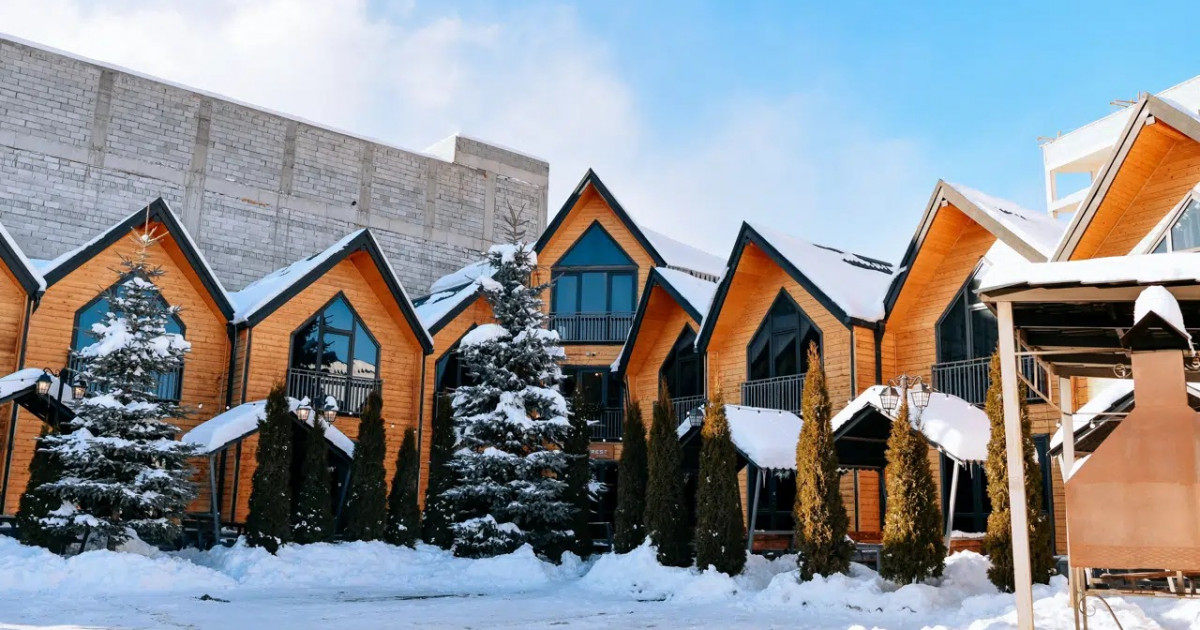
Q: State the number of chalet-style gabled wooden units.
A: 9